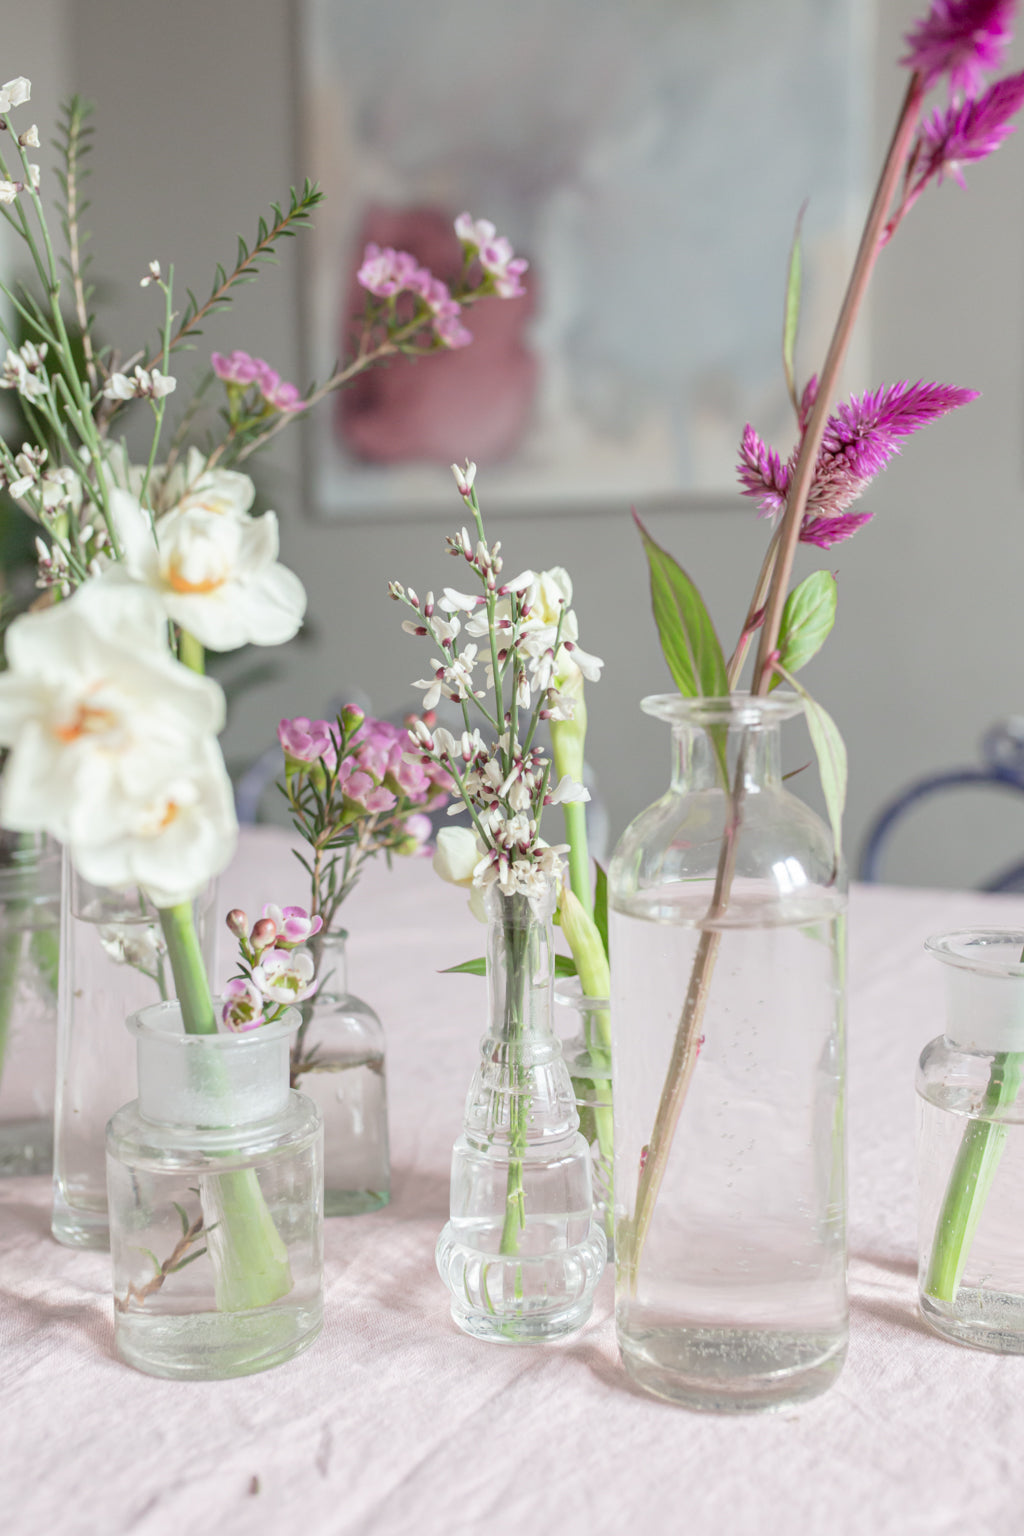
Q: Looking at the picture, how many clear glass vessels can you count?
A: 8